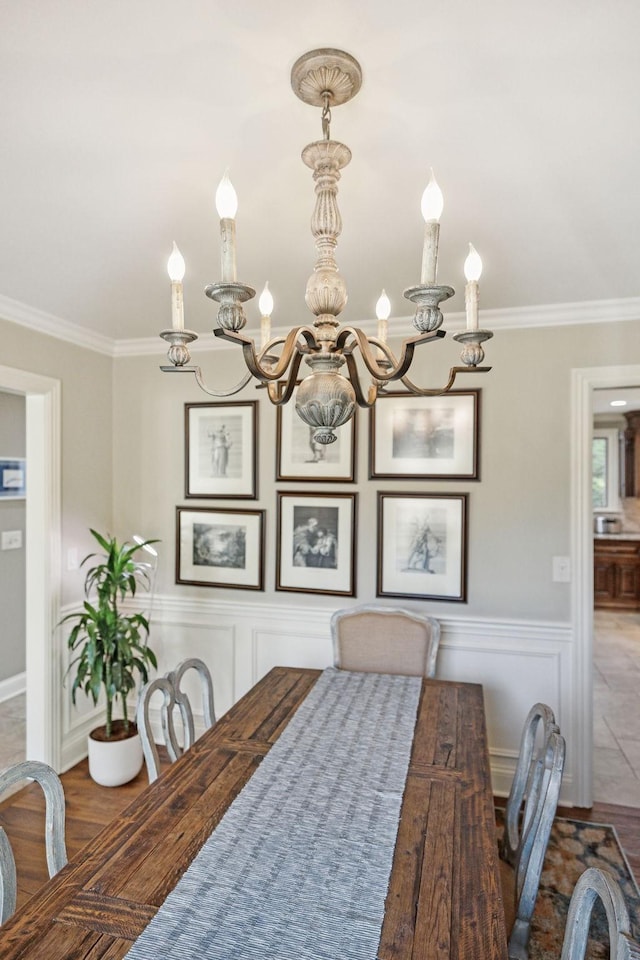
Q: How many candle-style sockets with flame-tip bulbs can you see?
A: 6